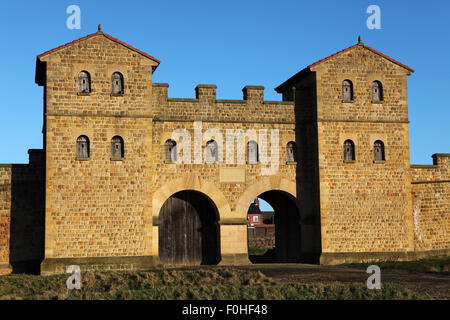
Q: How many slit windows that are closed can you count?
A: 12